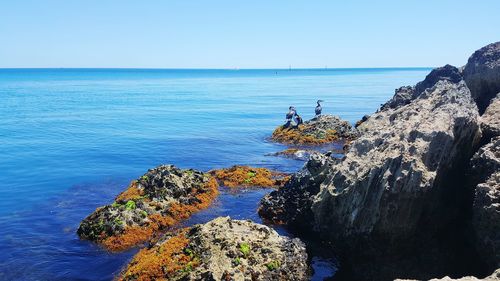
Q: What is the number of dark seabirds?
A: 3